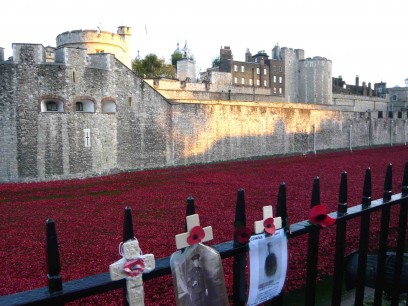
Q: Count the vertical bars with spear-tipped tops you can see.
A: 10